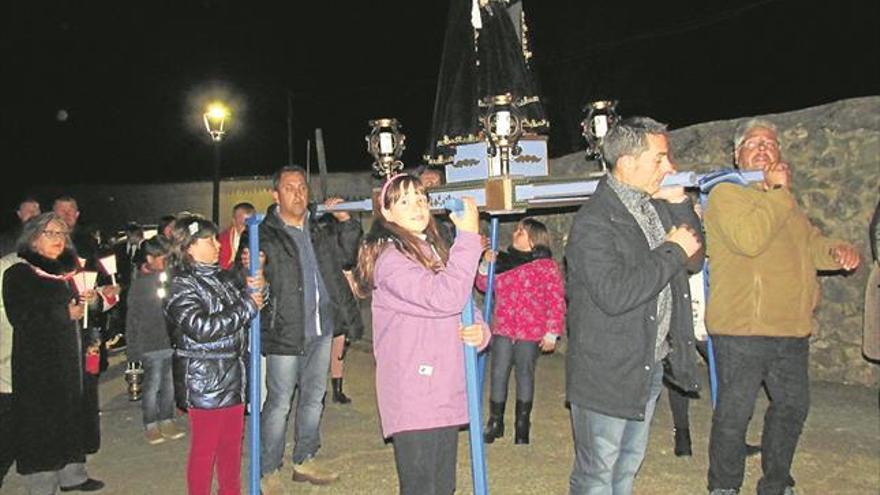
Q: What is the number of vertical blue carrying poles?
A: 4